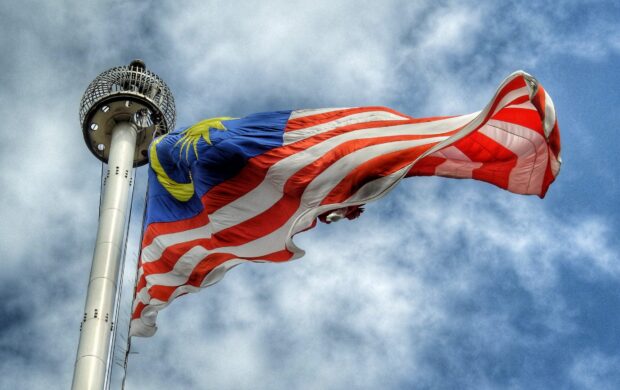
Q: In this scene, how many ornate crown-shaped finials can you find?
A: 1